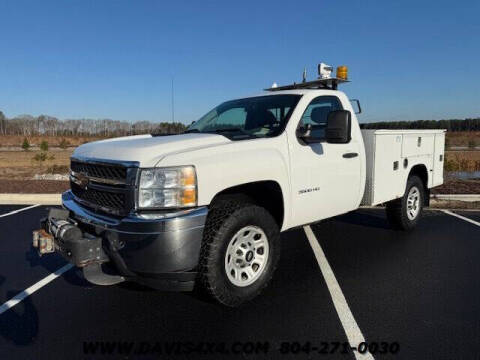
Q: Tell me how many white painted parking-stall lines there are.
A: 4